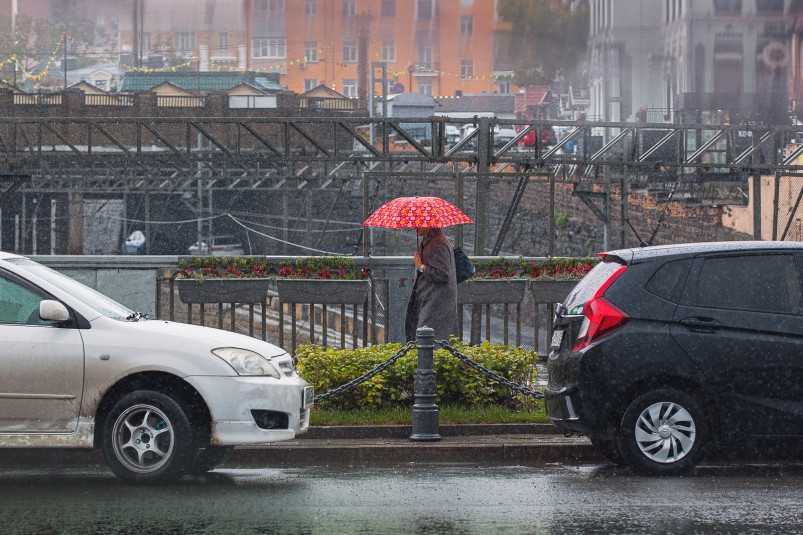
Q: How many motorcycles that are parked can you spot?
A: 0